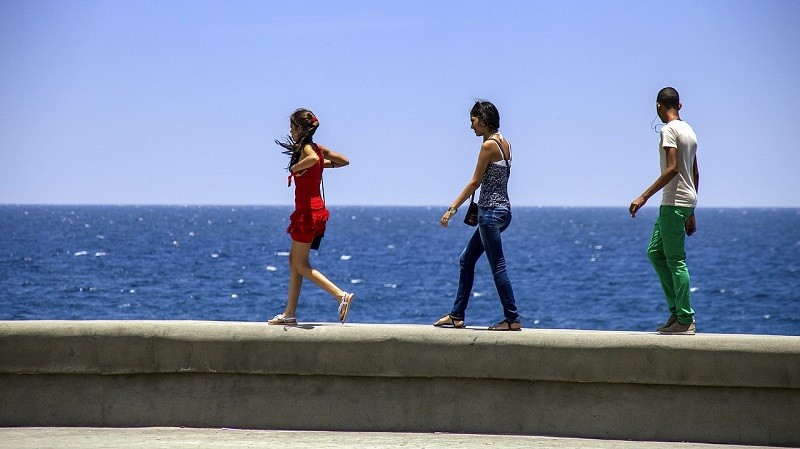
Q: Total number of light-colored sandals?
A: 2